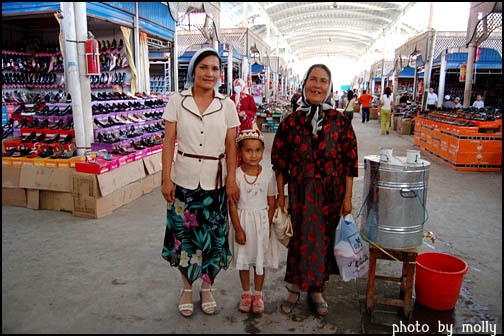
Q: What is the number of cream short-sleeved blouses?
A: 1